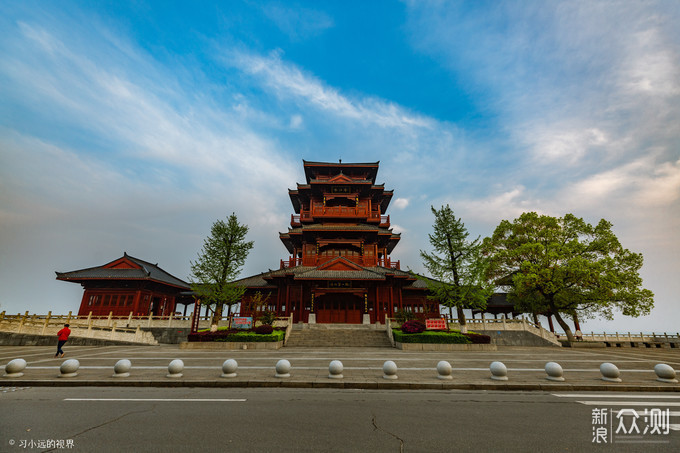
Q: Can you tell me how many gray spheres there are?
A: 13